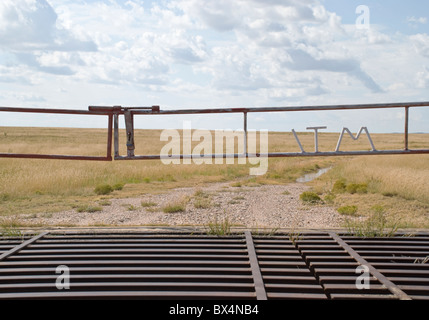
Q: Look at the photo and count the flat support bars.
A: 3